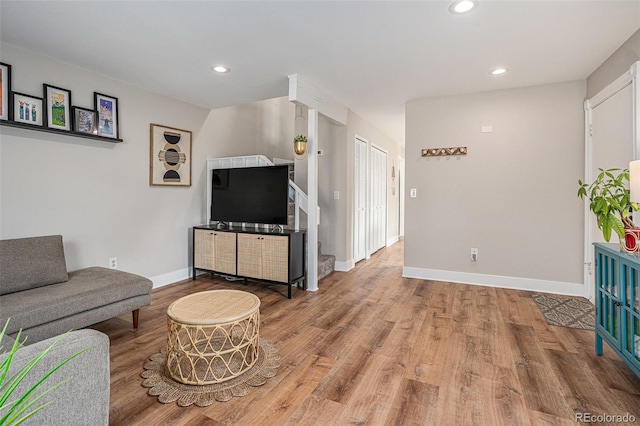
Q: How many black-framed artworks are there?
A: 5